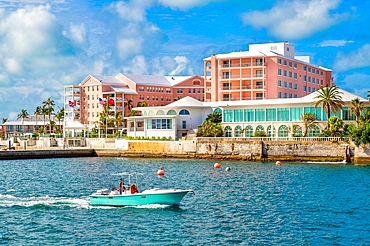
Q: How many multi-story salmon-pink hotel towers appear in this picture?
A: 2